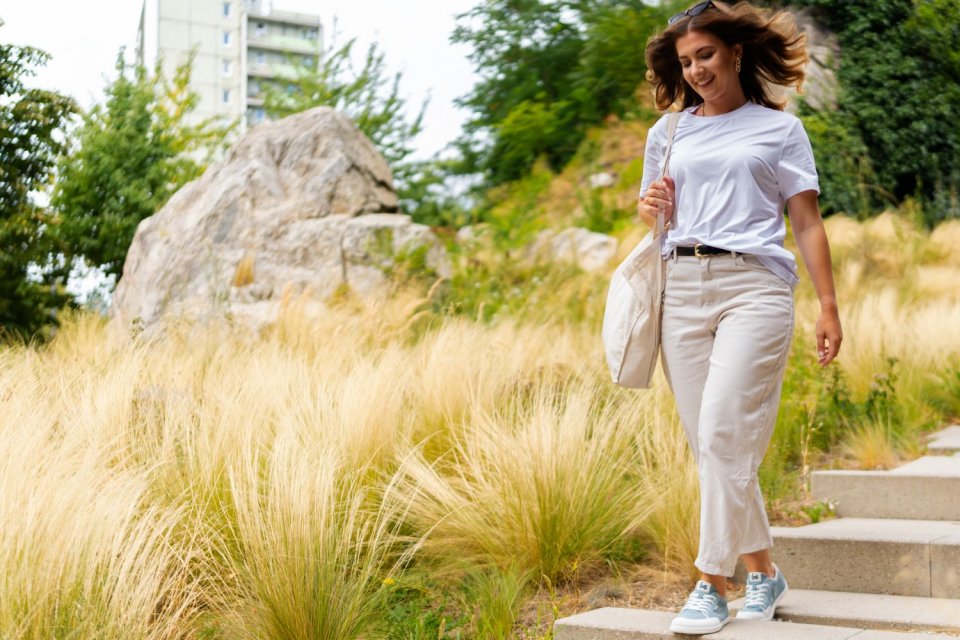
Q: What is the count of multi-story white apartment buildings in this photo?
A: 1